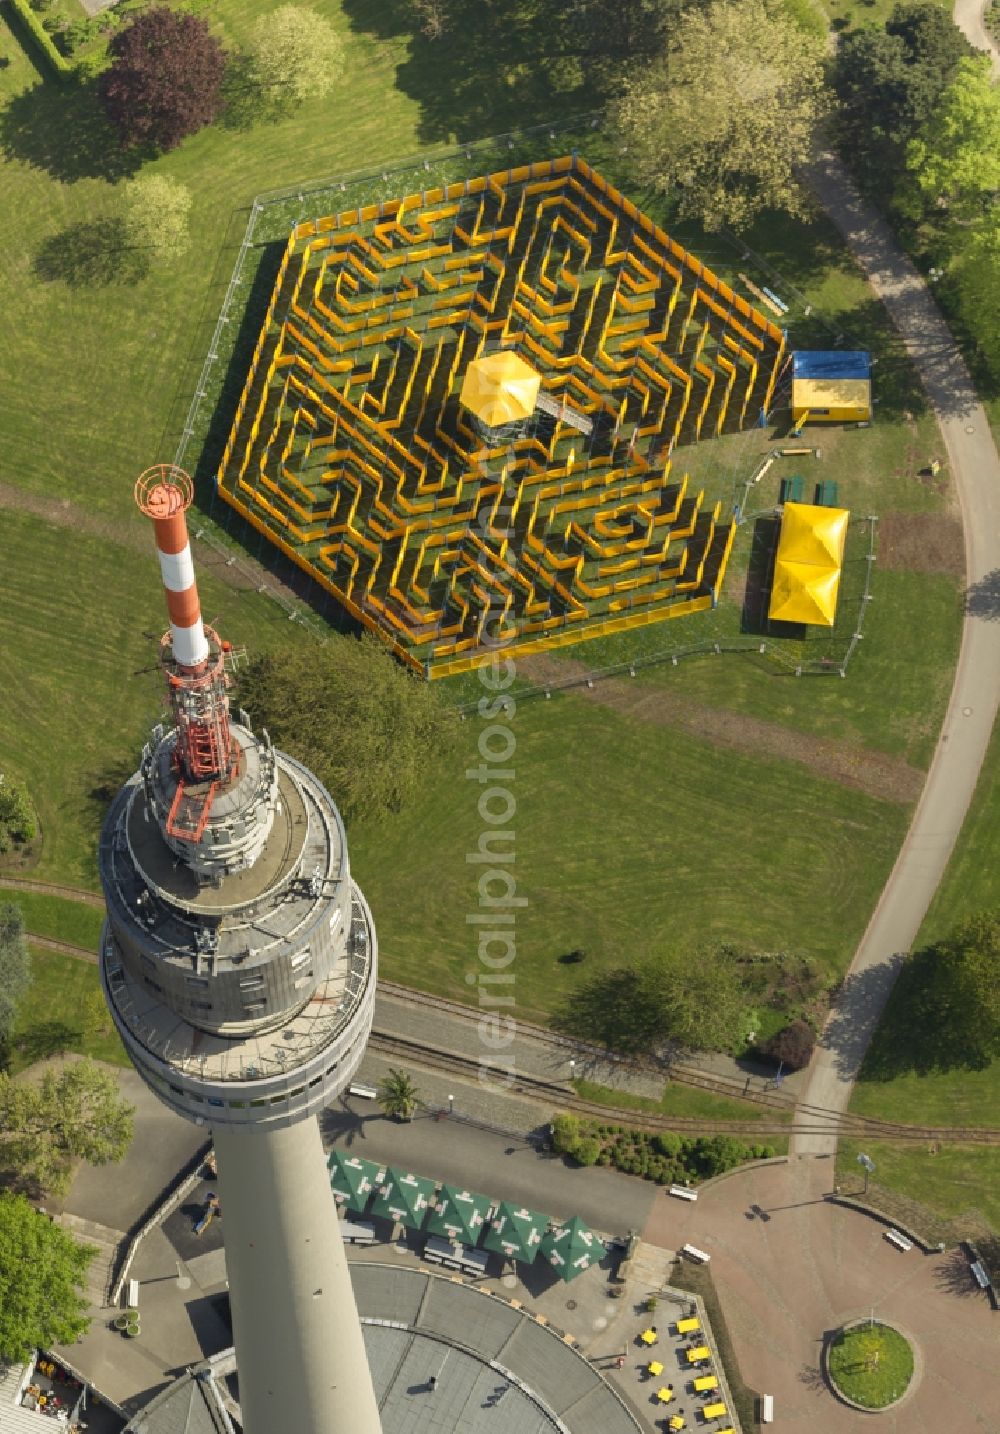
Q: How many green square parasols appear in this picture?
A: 5